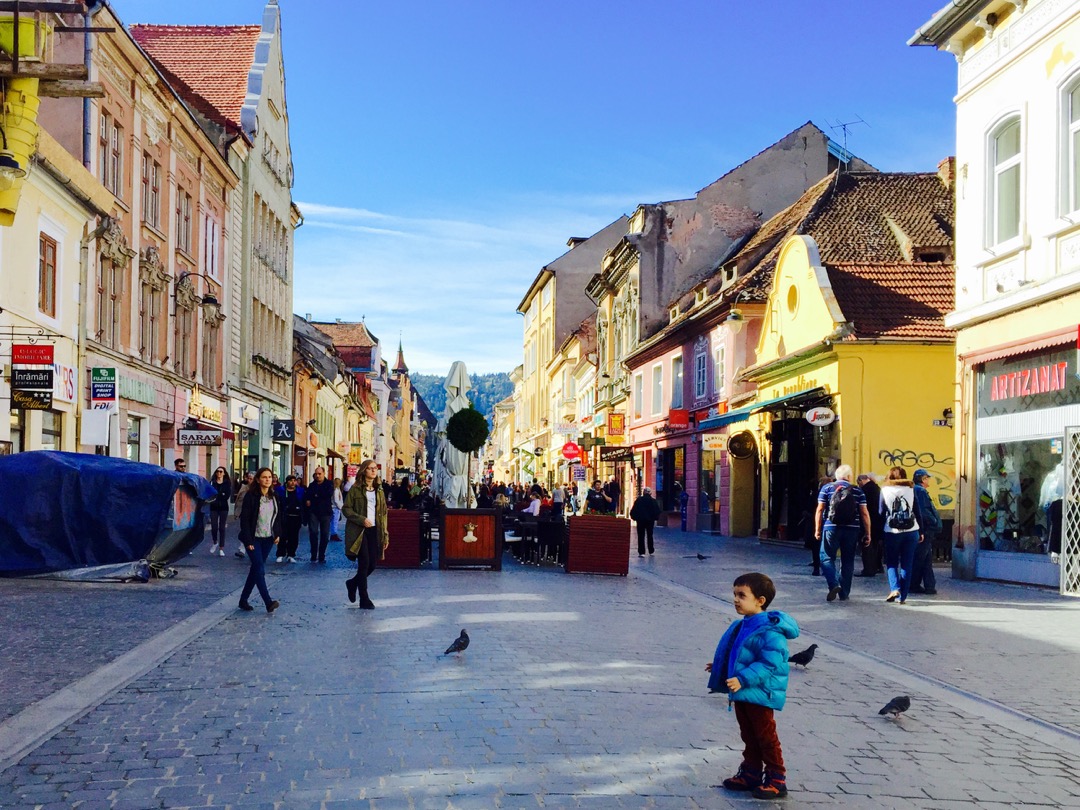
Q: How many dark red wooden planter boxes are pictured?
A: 2